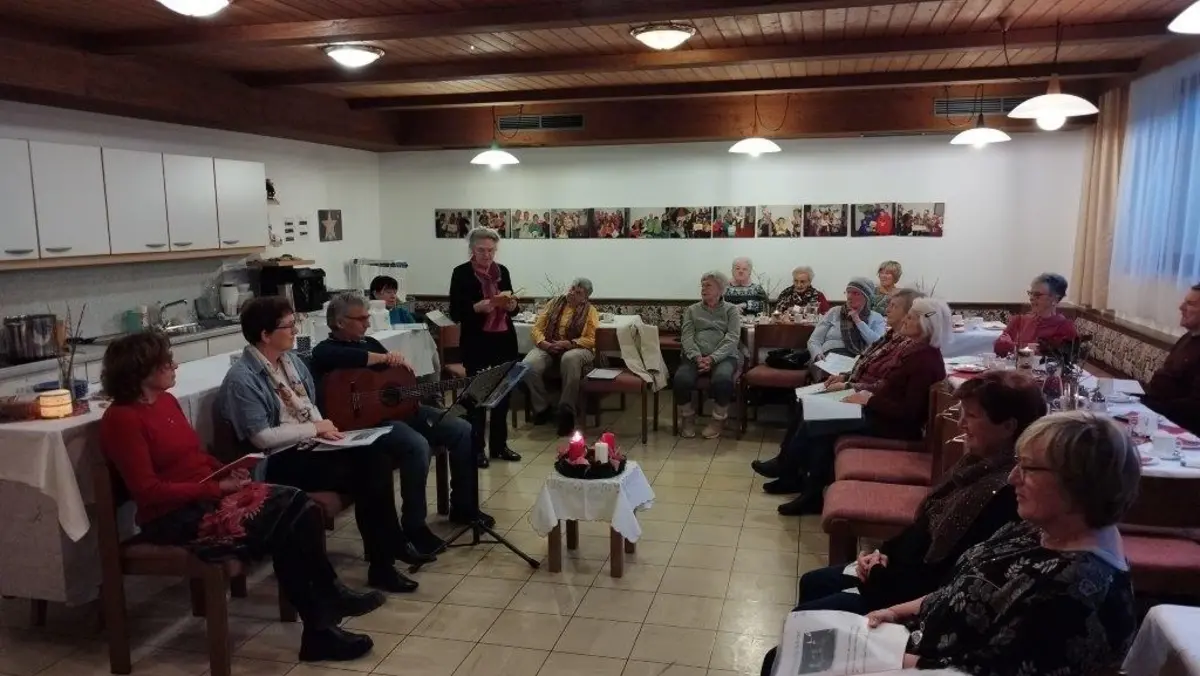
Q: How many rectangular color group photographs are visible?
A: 12